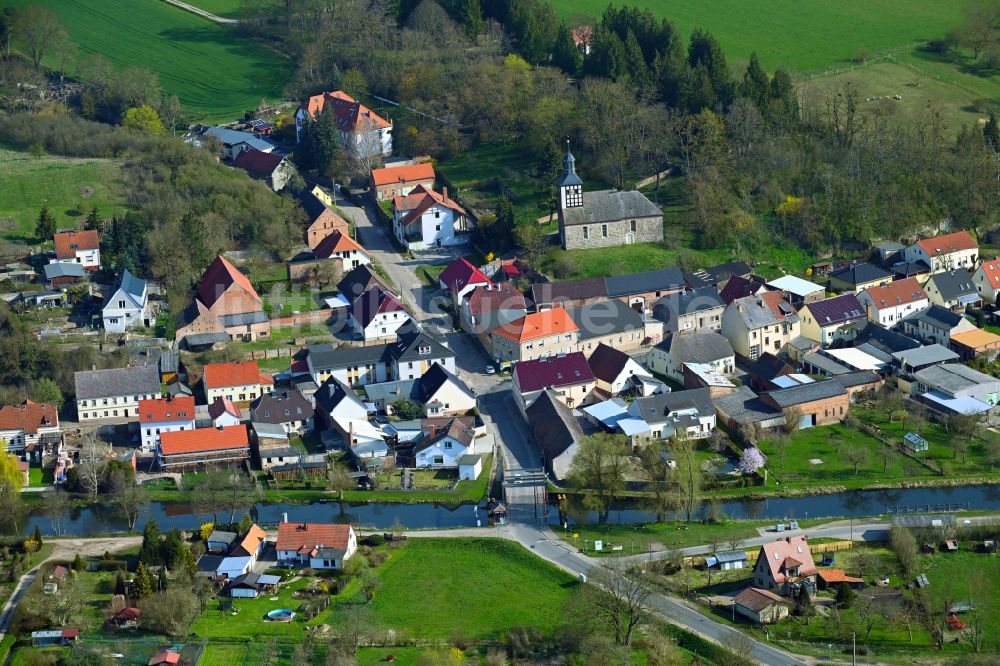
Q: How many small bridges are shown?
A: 1